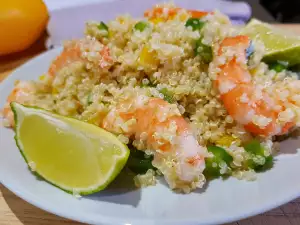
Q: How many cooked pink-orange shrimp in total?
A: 5